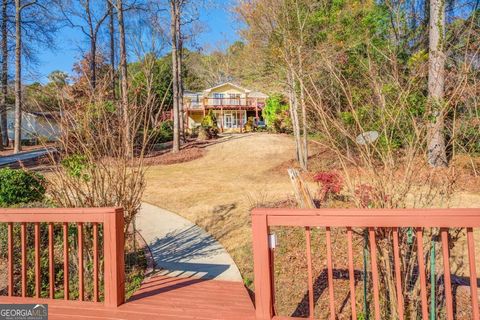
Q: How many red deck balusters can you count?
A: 15